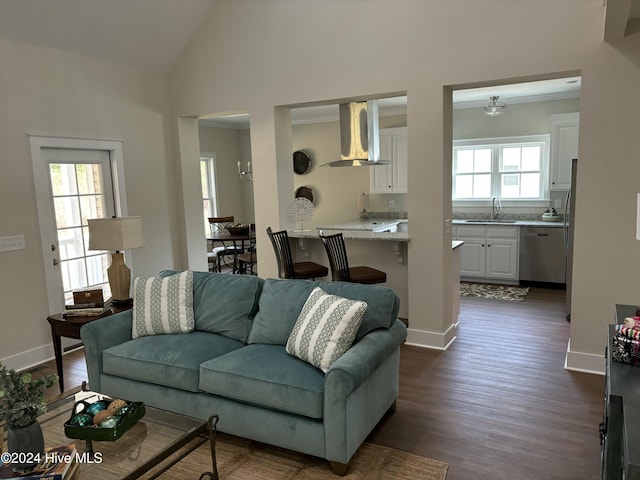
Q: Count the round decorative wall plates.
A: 2